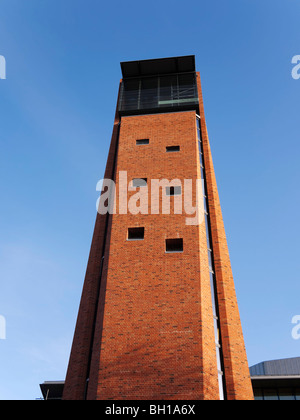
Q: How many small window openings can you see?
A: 6